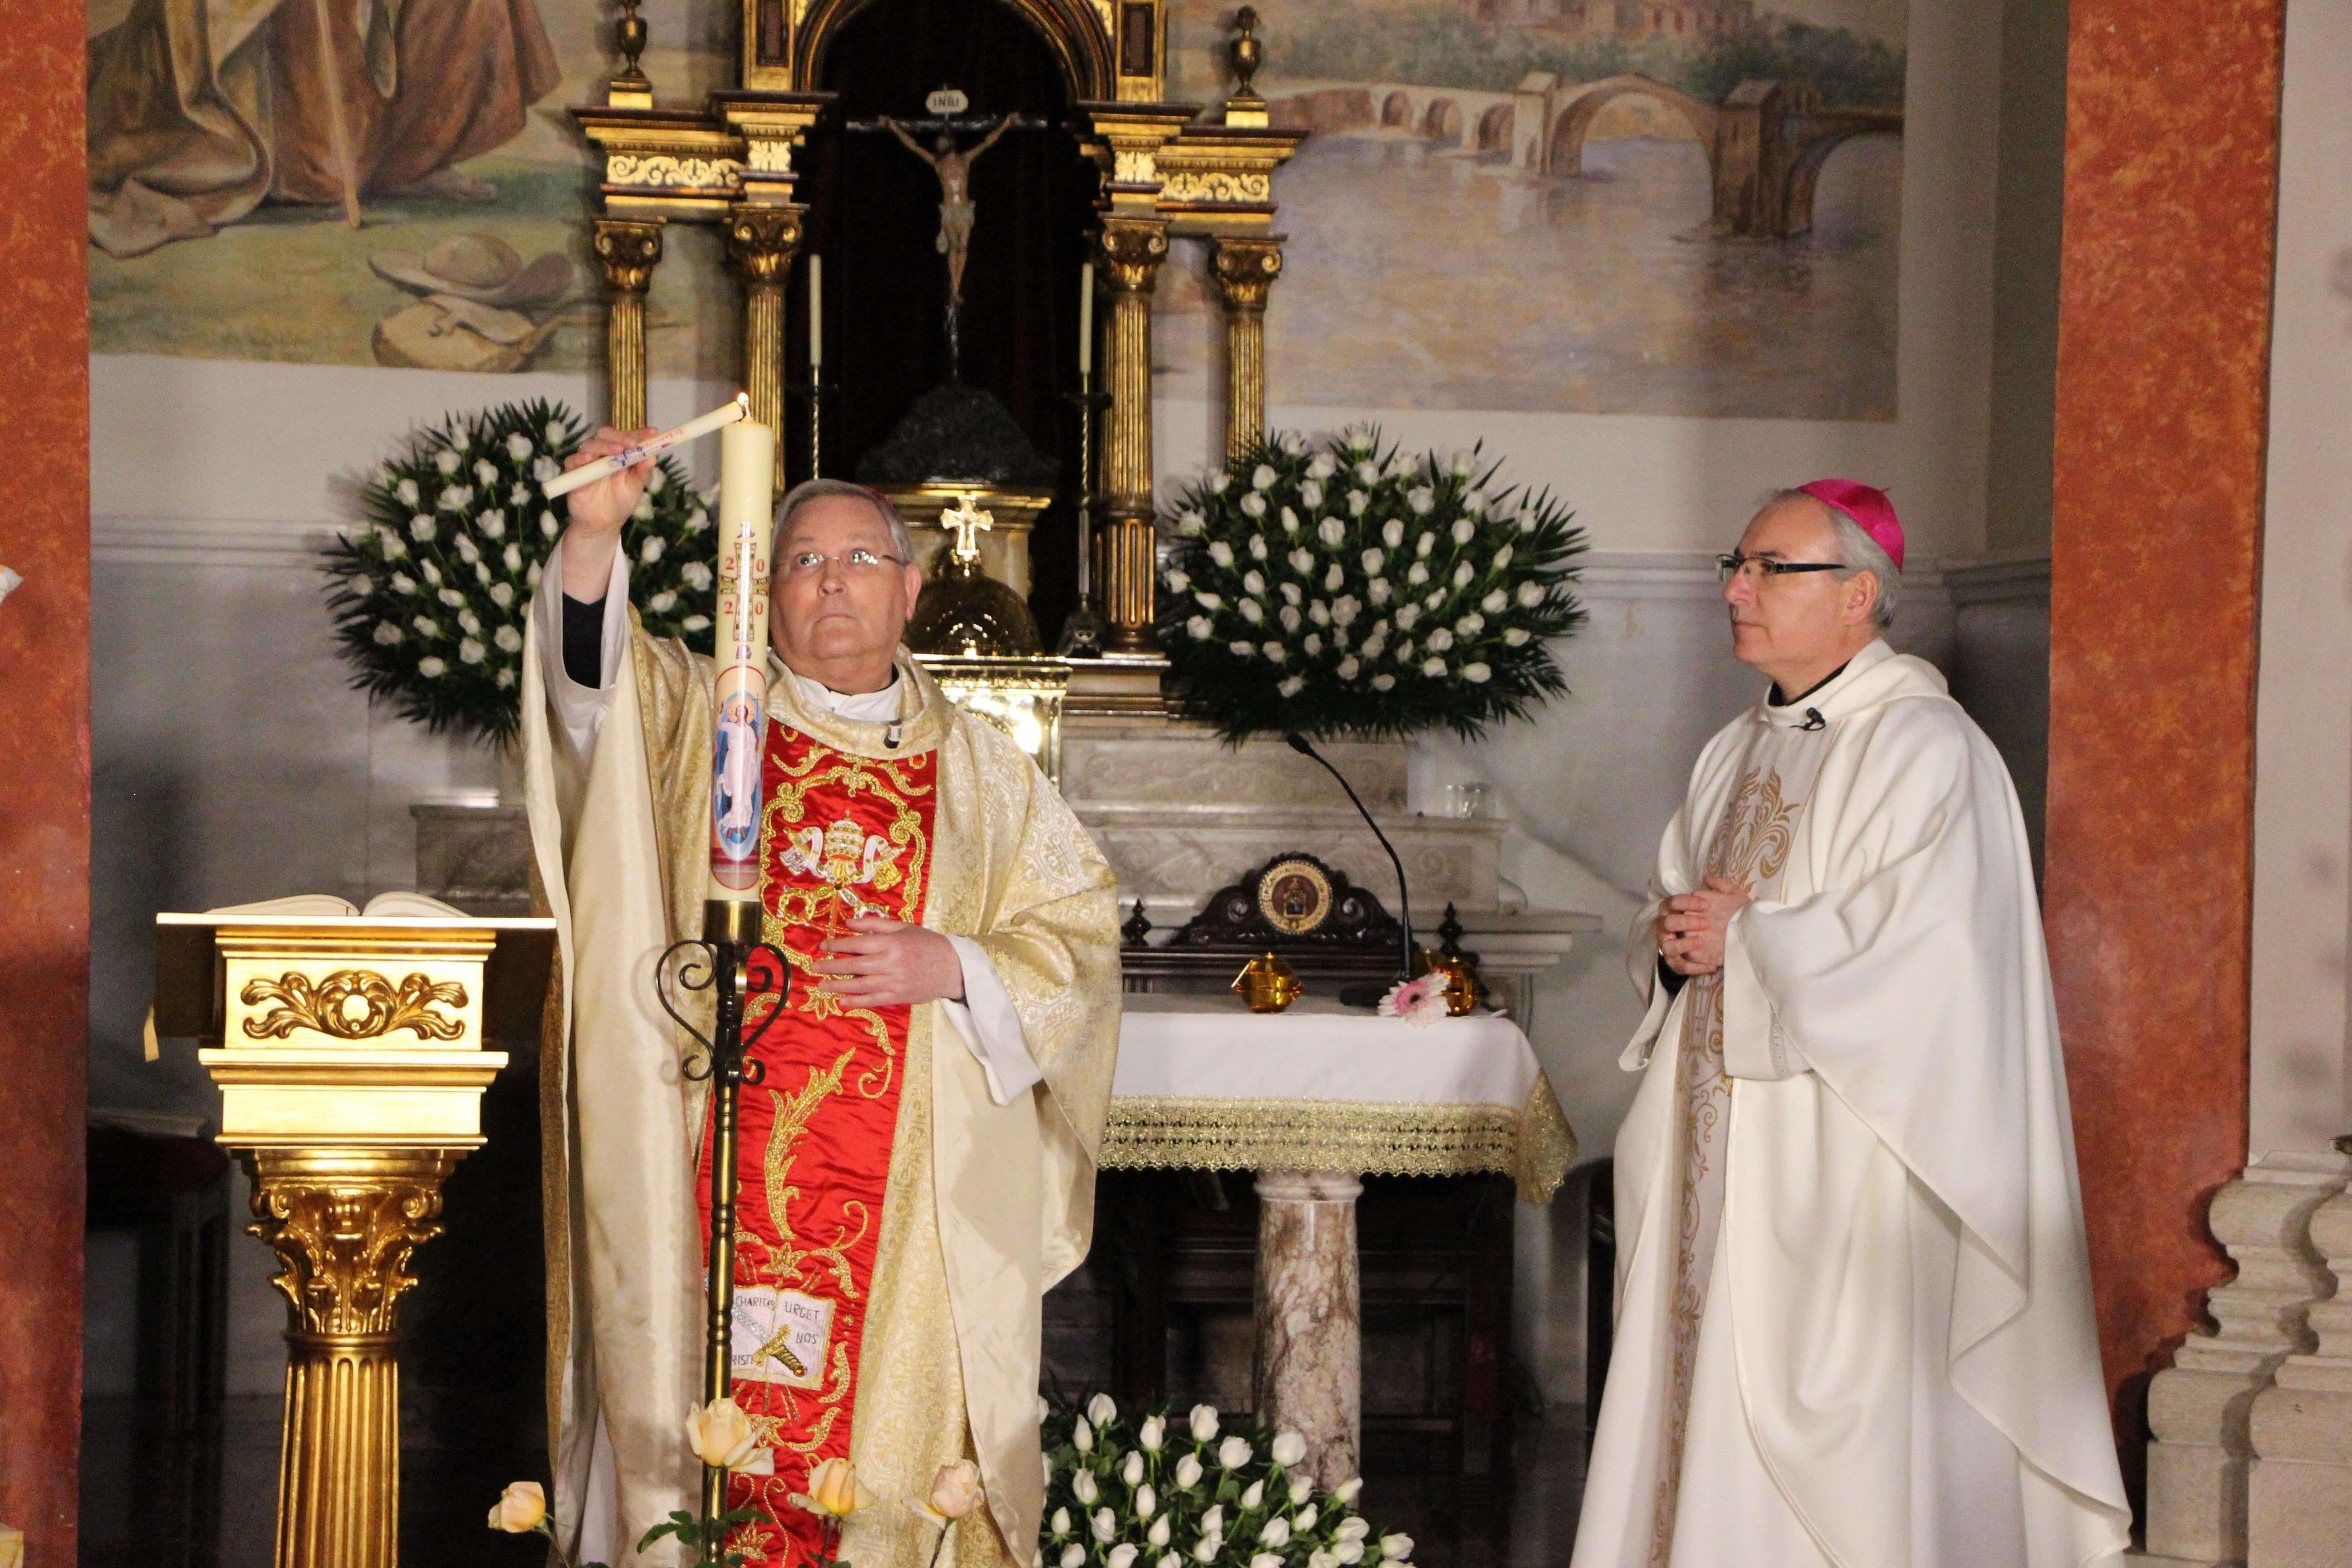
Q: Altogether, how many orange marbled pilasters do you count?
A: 2